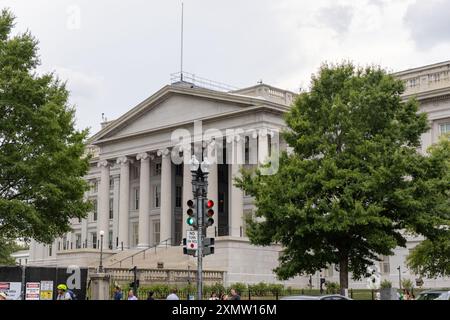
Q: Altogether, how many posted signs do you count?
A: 4